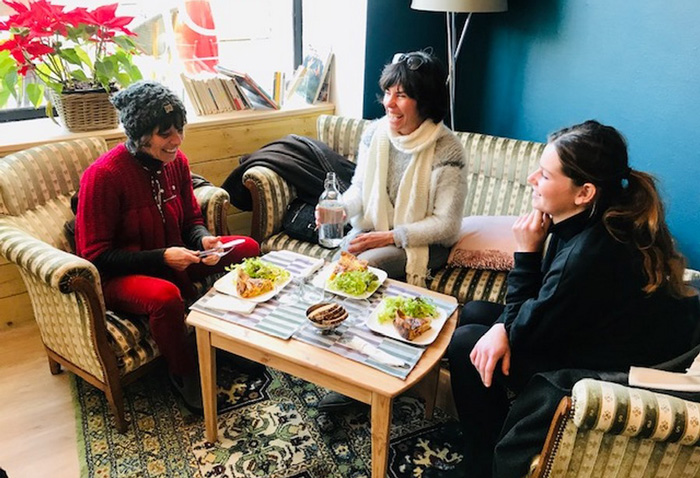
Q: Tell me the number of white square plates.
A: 3